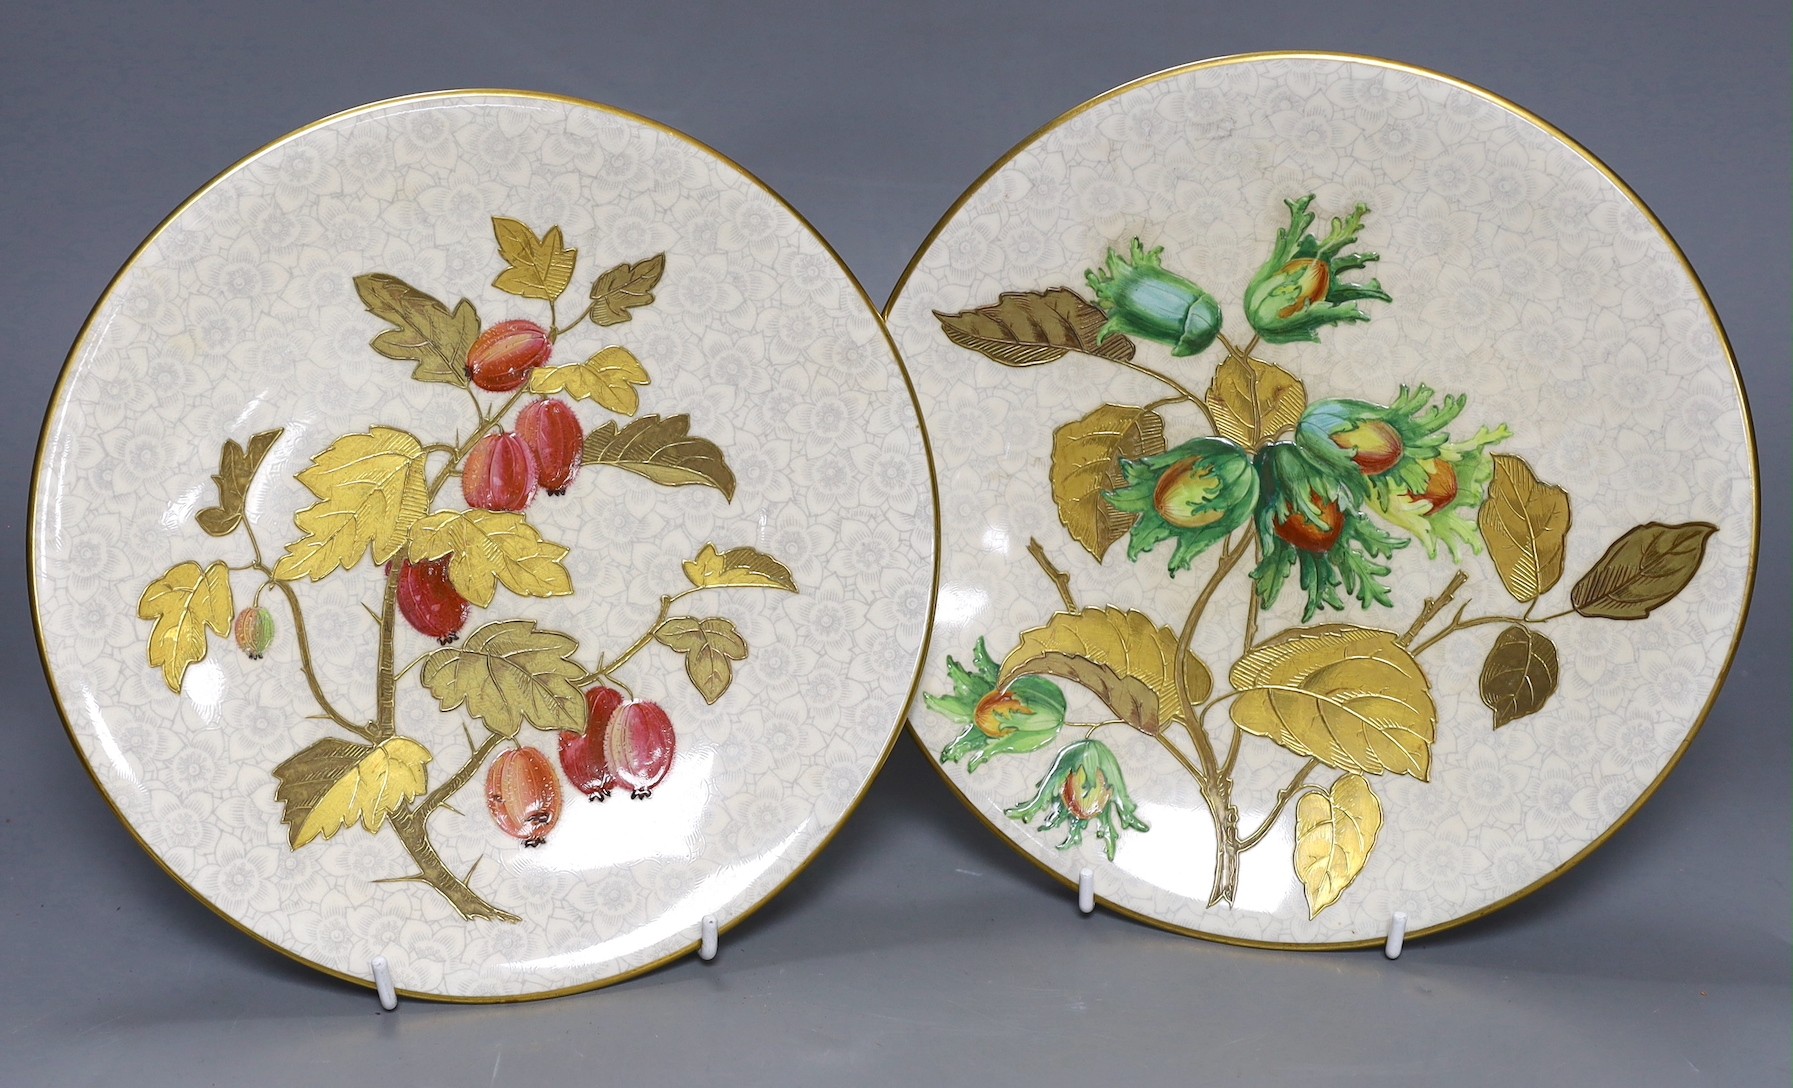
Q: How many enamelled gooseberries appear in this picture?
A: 8